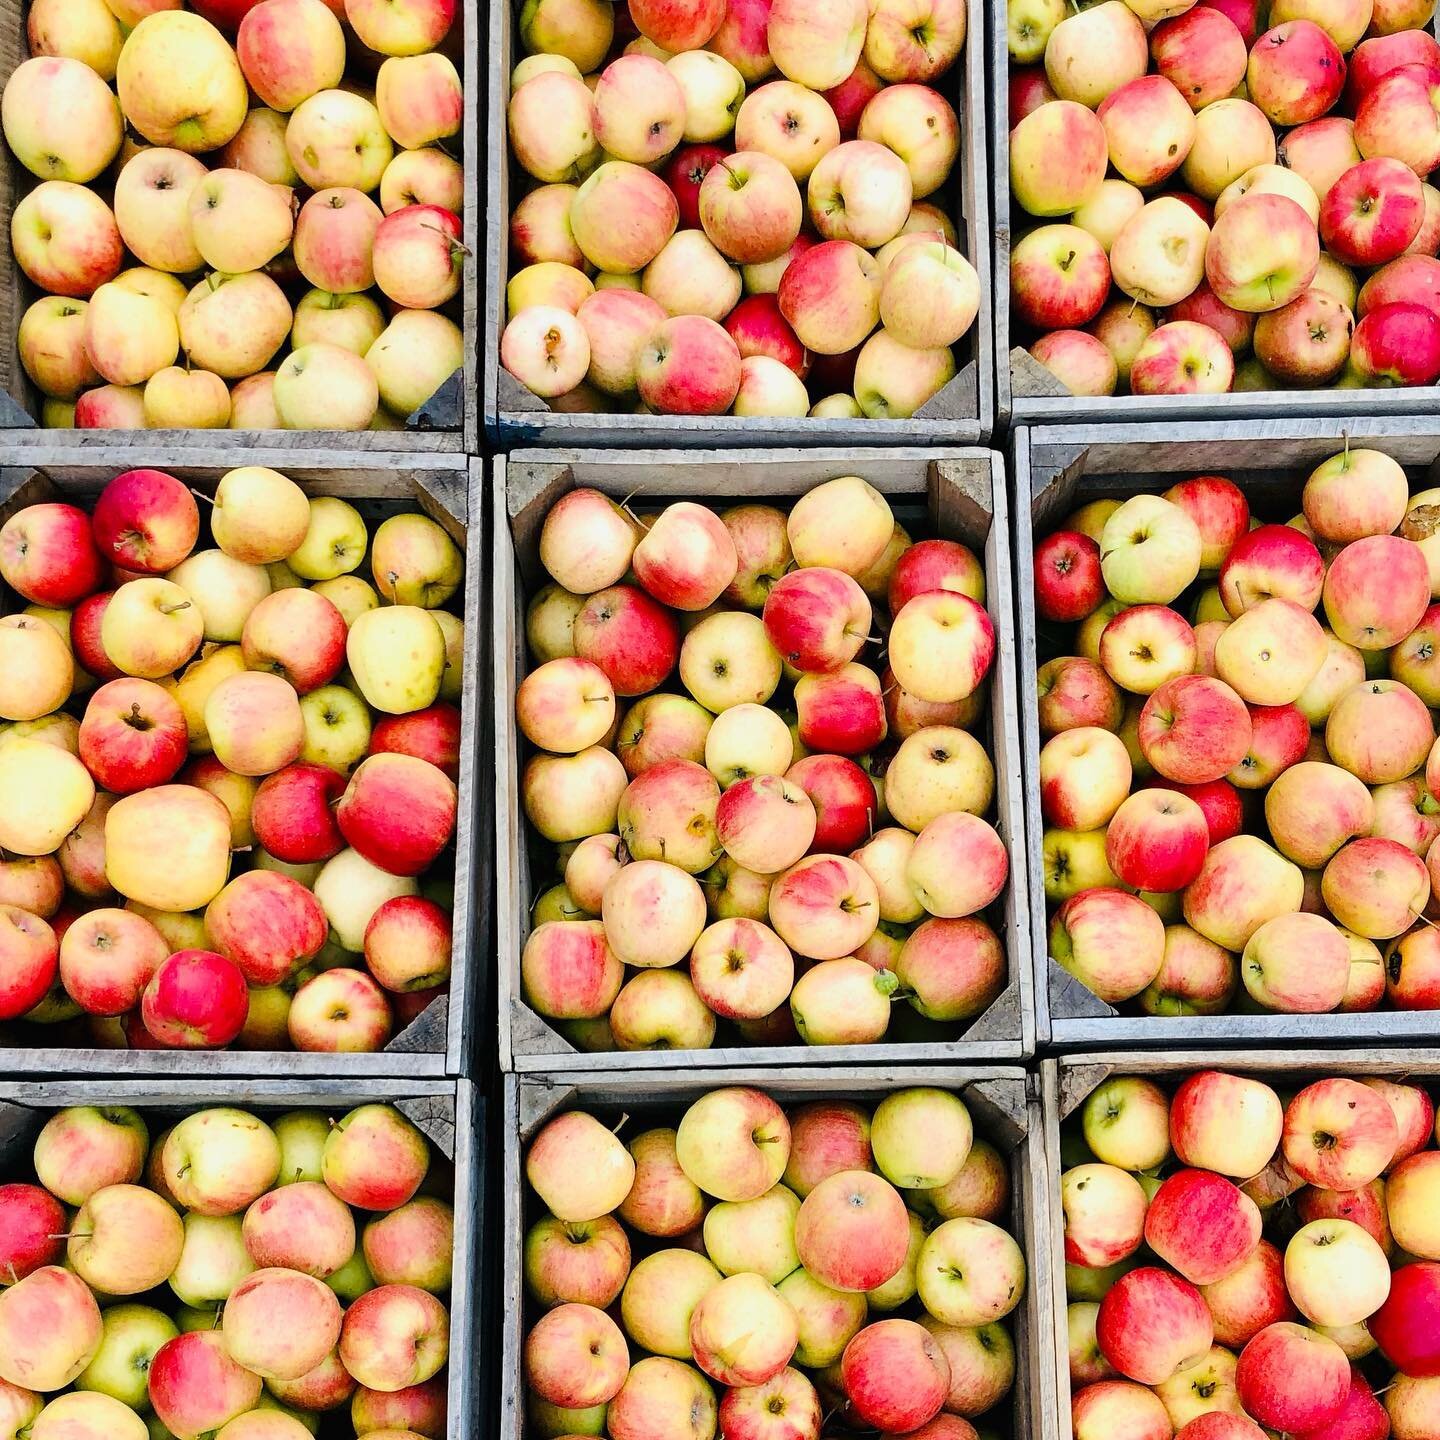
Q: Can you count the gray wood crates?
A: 9